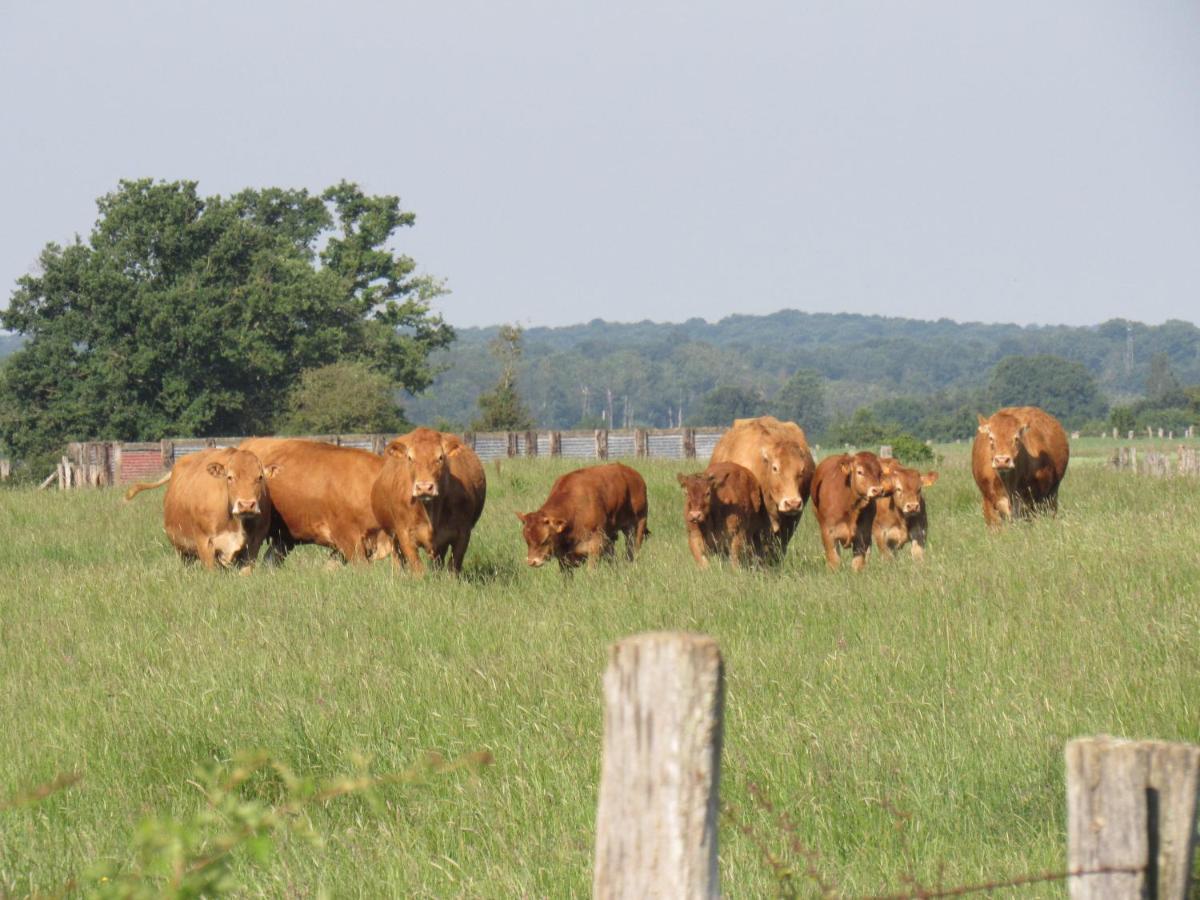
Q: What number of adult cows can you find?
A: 5